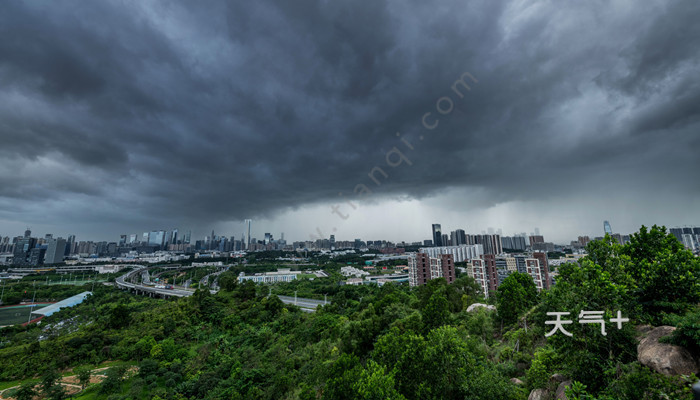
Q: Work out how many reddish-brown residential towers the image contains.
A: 4